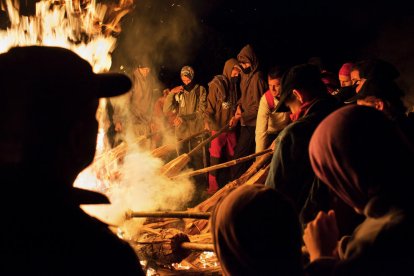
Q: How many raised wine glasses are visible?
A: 0